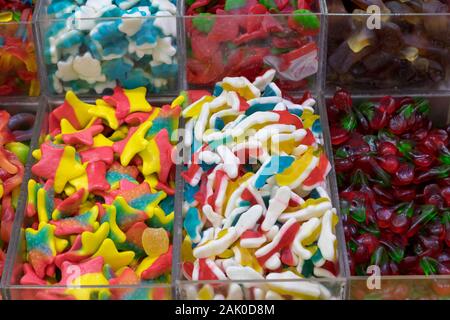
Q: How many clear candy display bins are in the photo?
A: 8